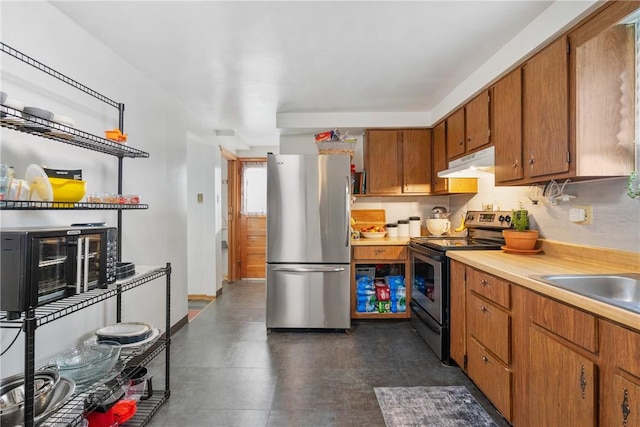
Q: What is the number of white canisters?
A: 3